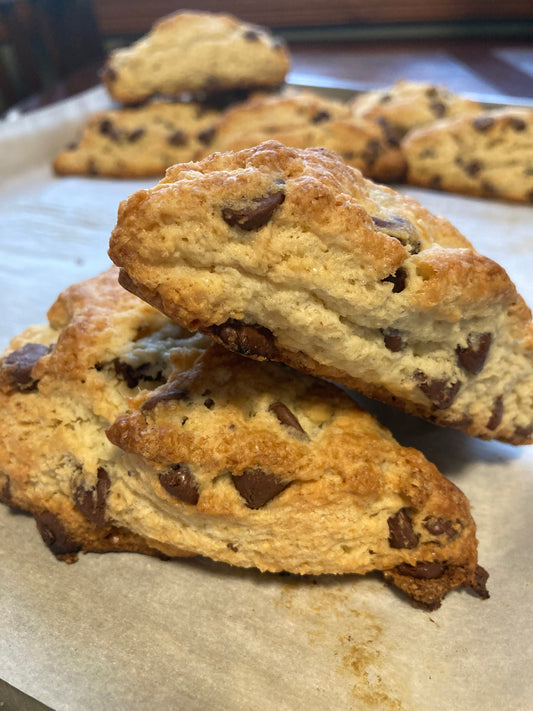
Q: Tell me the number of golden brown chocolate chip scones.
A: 7